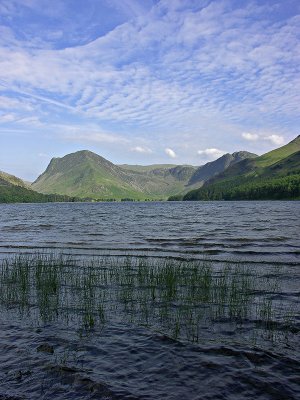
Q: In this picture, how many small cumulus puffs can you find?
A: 5